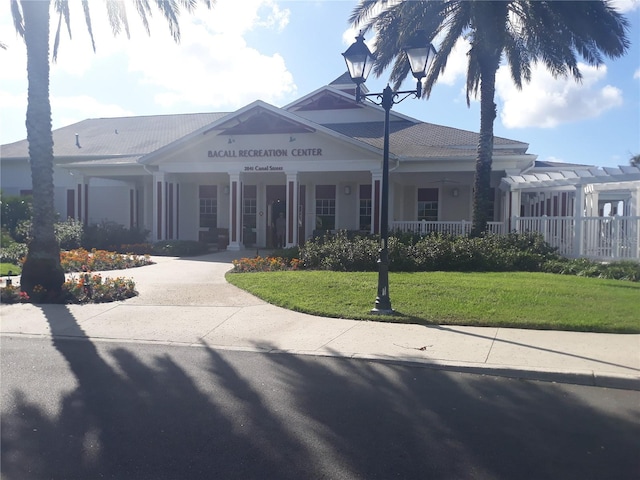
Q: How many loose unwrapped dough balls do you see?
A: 0